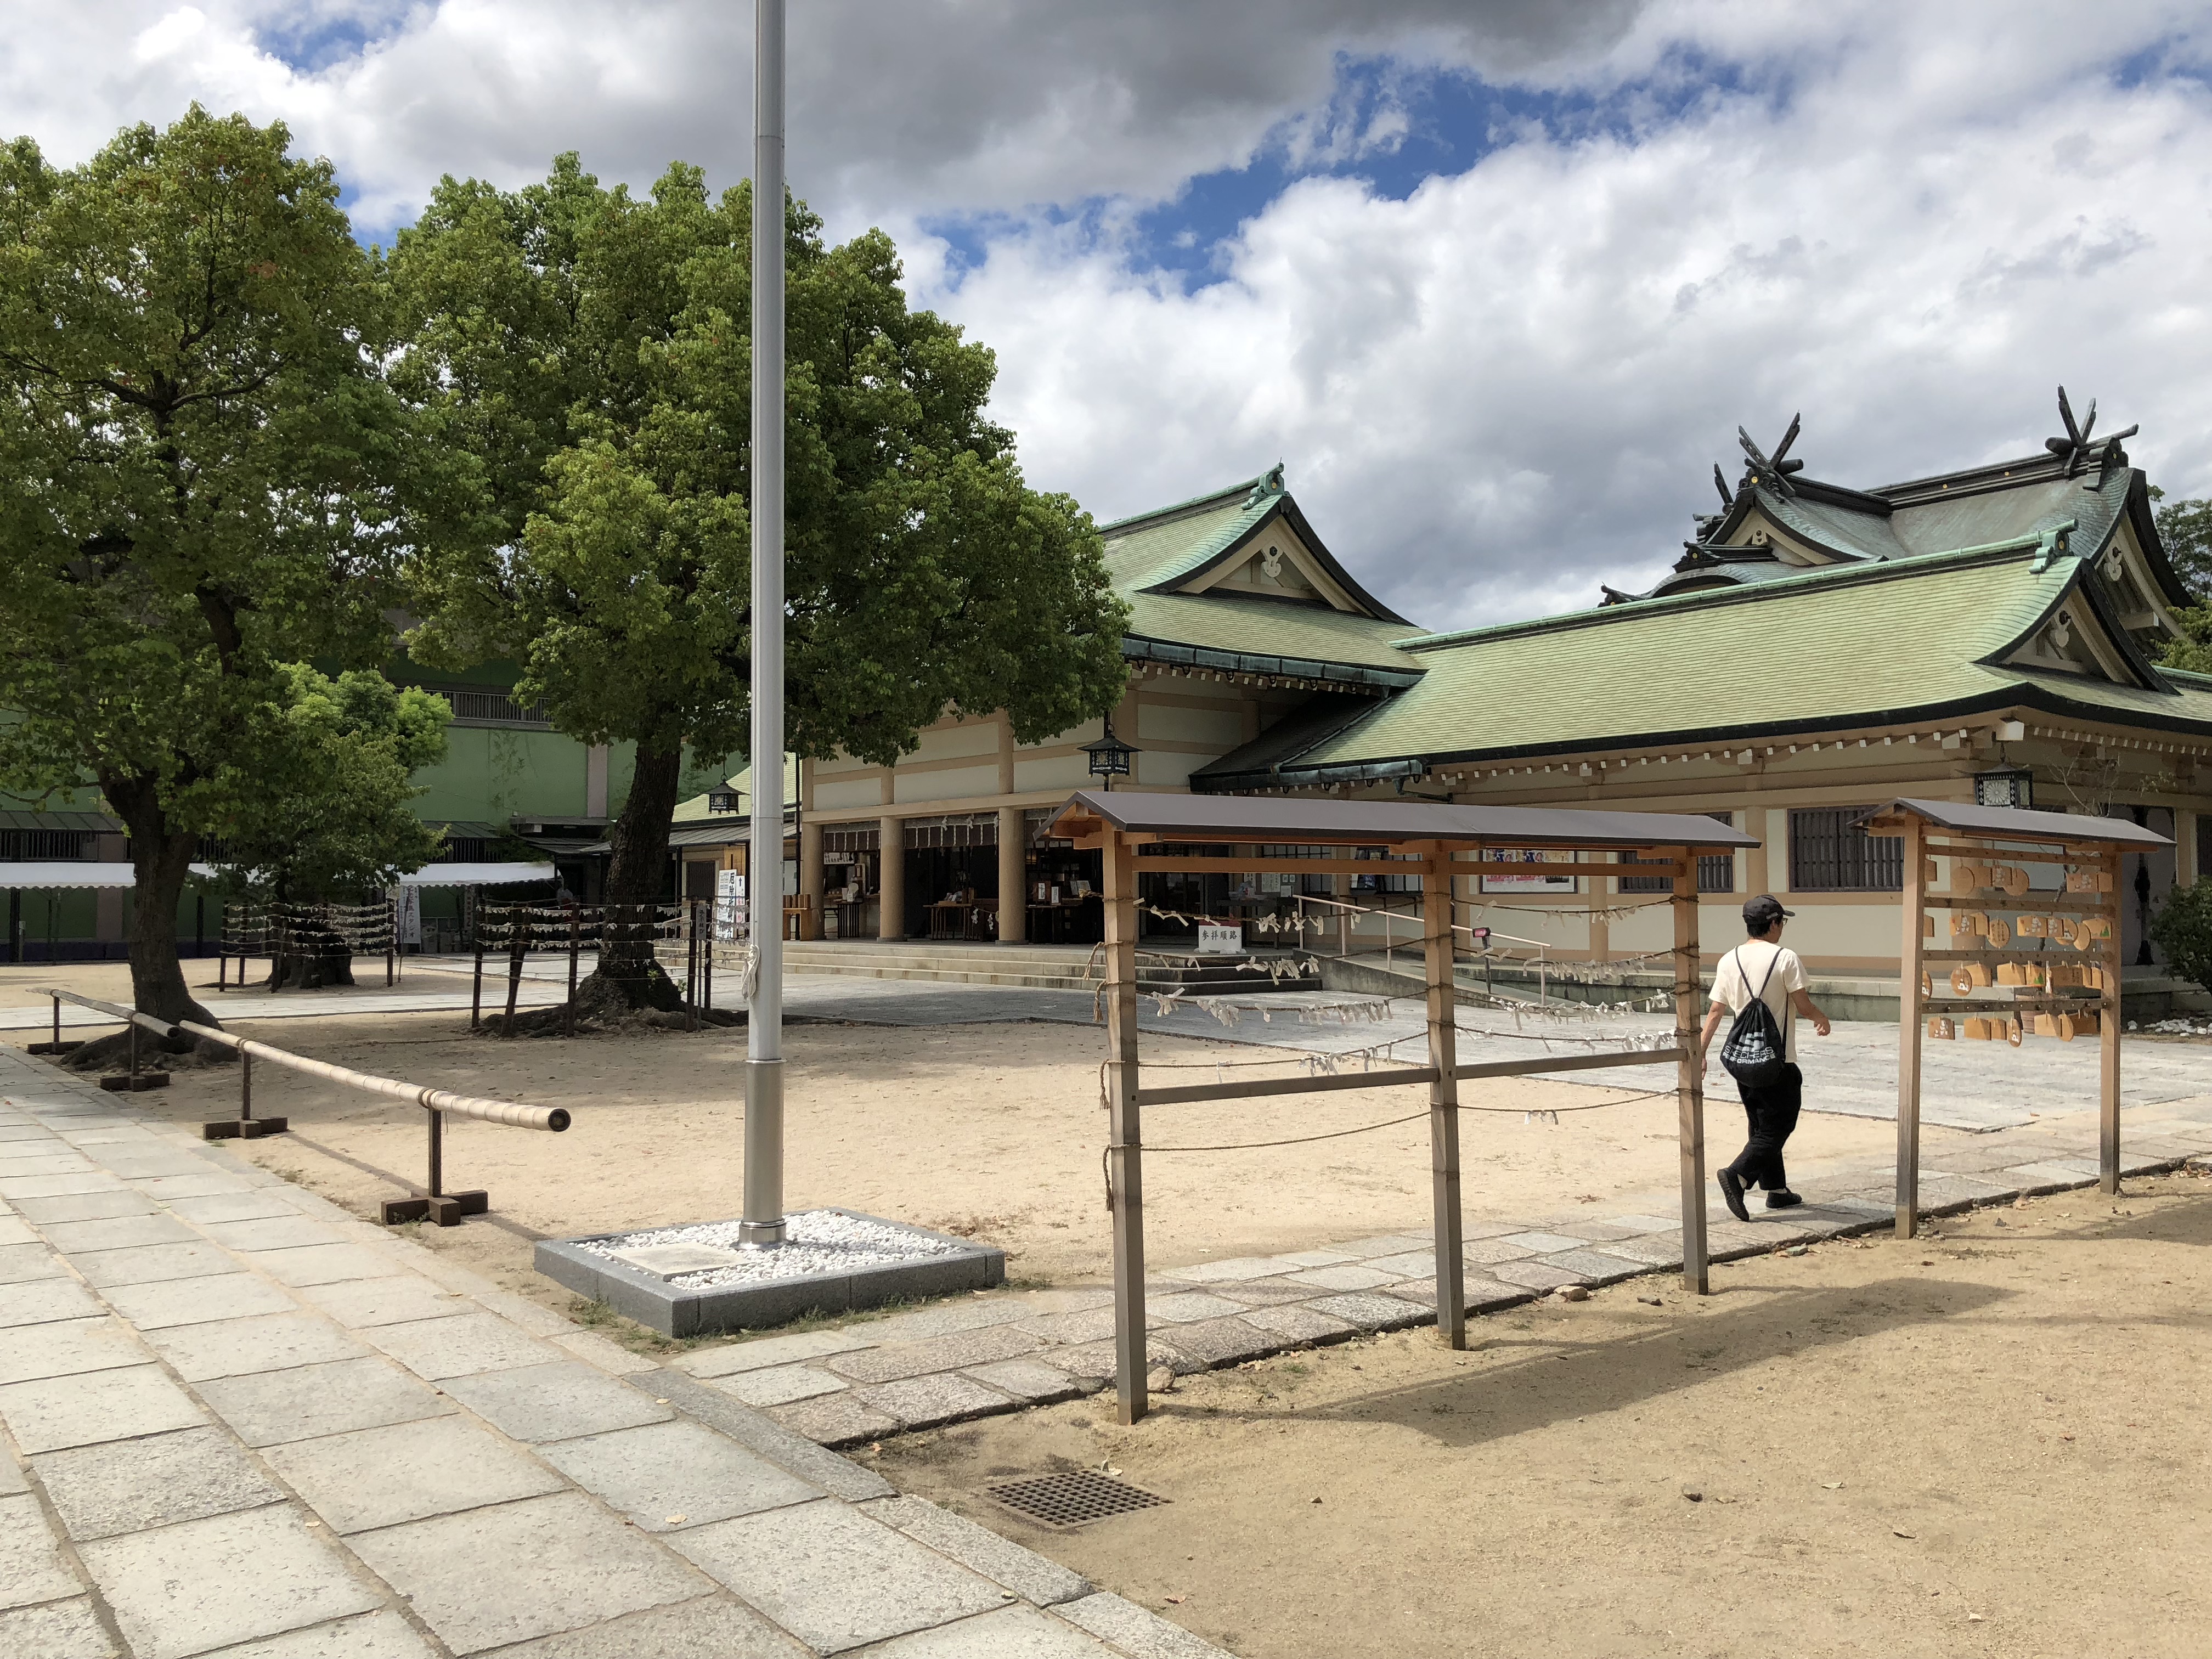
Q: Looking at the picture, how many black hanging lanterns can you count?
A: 3